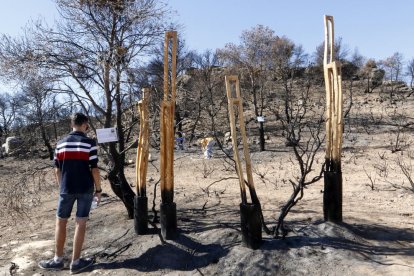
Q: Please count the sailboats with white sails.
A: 0